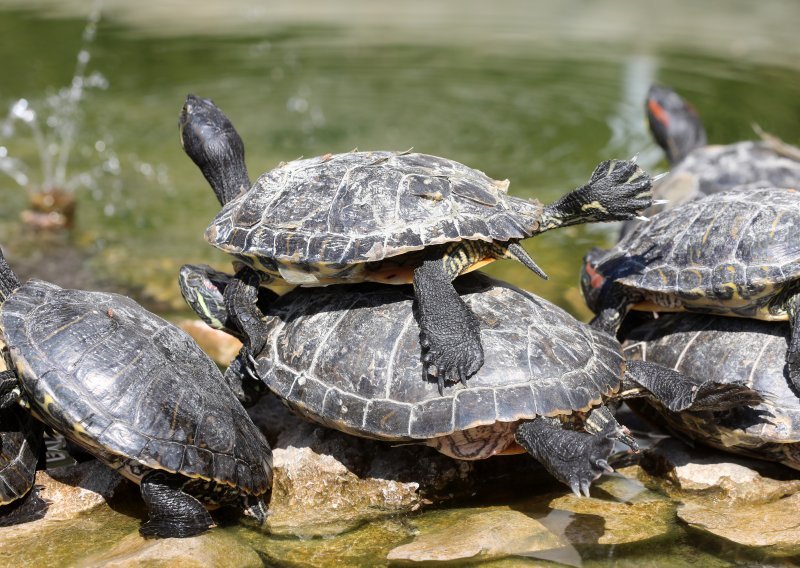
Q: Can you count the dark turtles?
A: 7